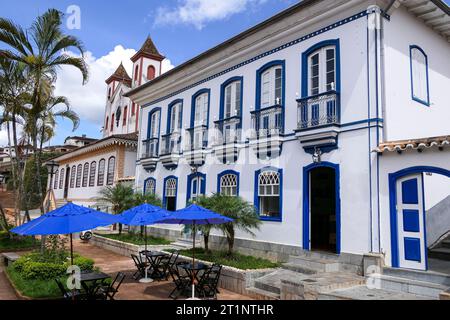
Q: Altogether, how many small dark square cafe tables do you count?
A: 3